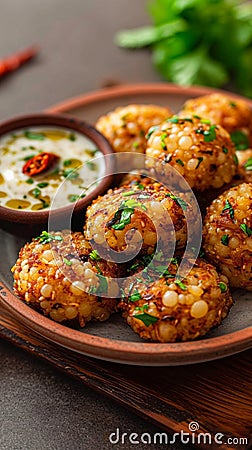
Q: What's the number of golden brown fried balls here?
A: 7